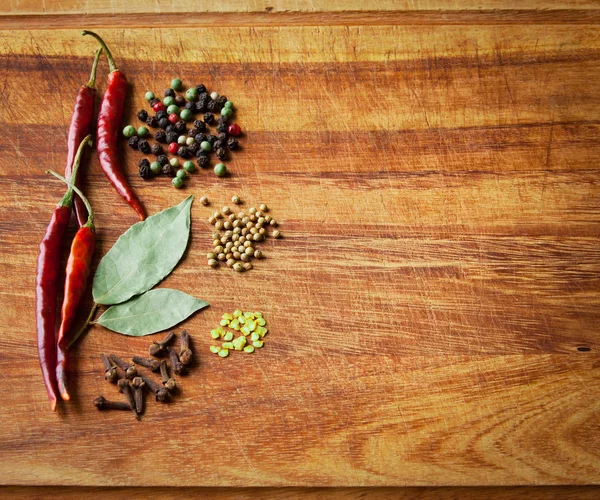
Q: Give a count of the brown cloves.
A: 11